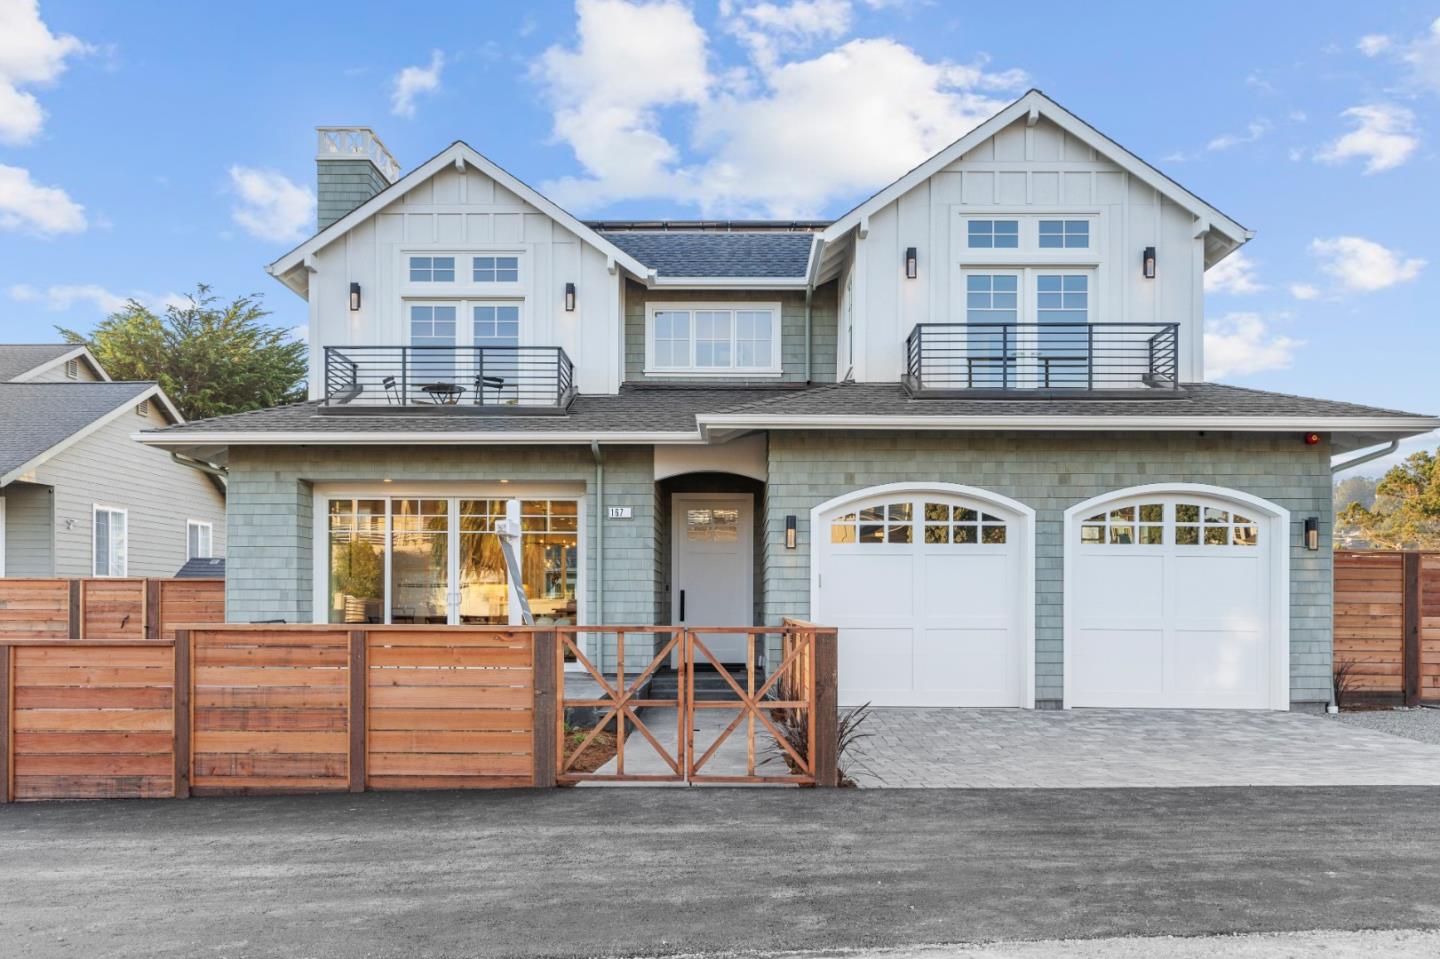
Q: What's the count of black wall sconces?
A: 6